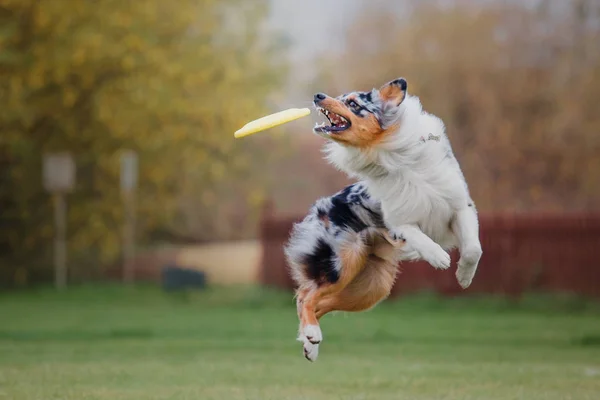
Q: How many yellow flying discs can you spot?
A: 1